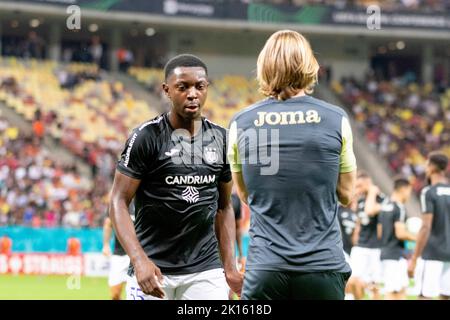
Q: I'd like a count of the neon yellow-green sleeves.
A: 2